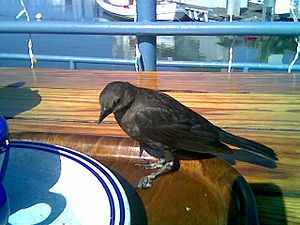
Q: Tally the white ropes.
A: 4